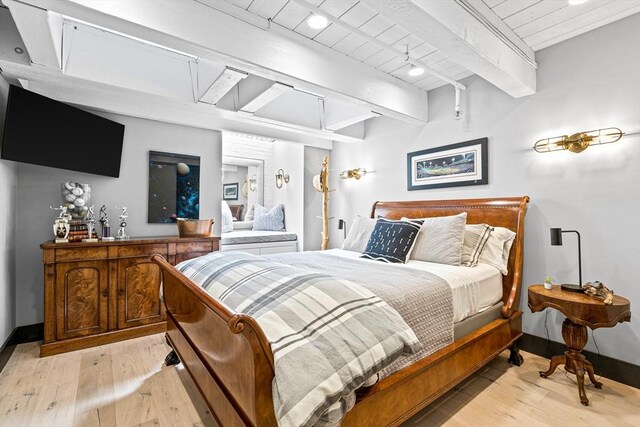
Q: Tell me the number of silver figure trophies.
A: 4